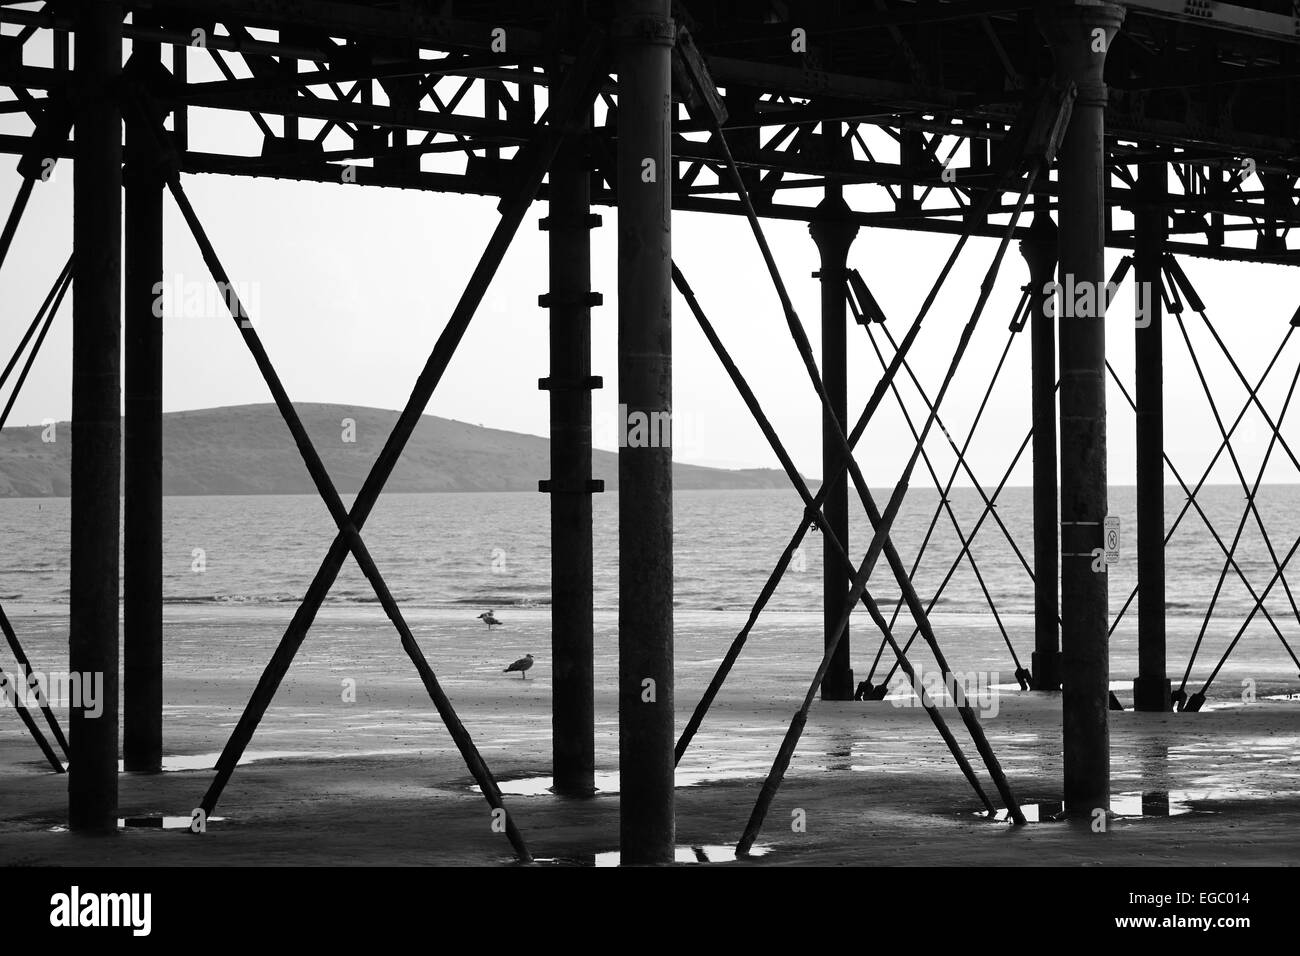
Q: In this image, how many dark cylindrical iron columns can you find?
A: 8